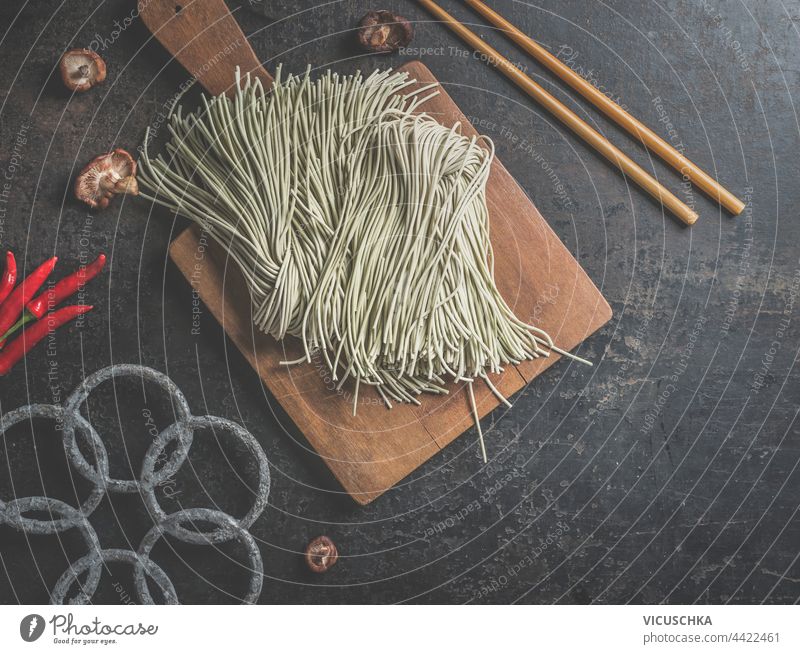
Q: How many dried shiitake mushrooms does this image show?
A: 4